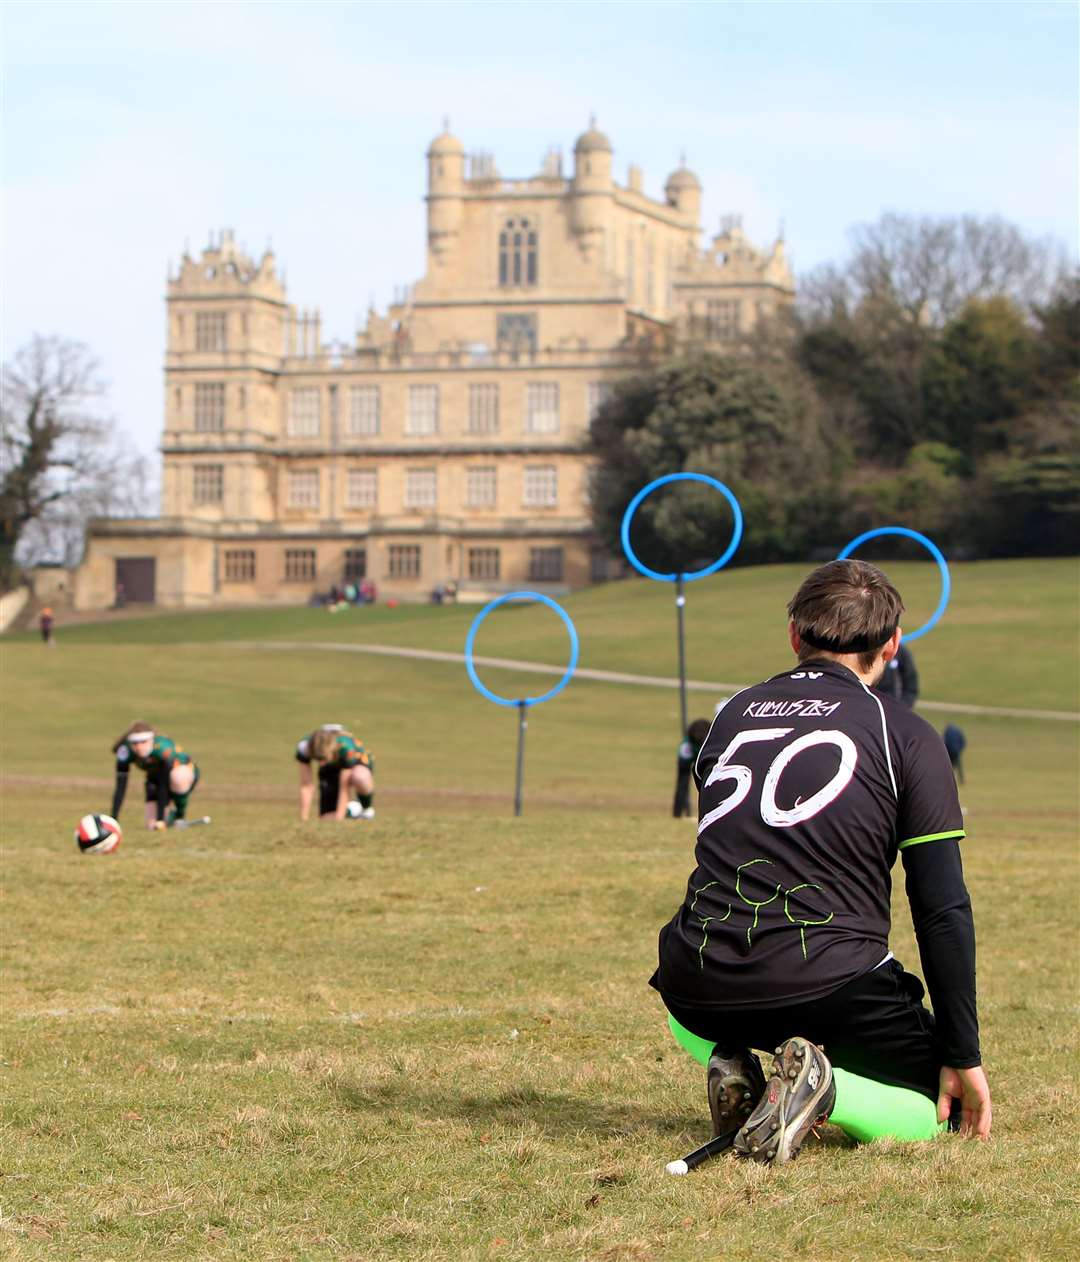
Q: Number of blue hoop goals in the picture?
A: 3